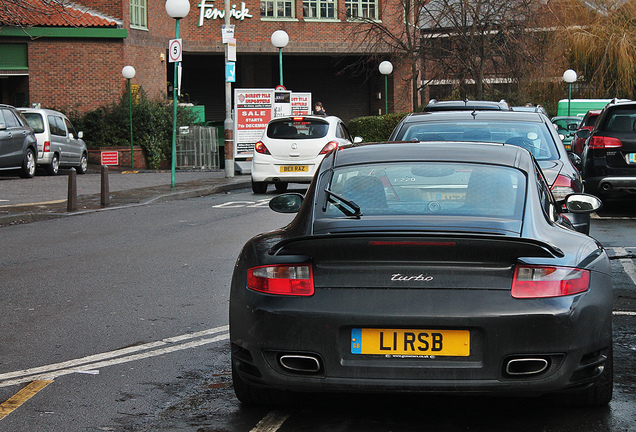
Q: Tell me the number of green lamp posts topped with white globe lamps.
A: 5